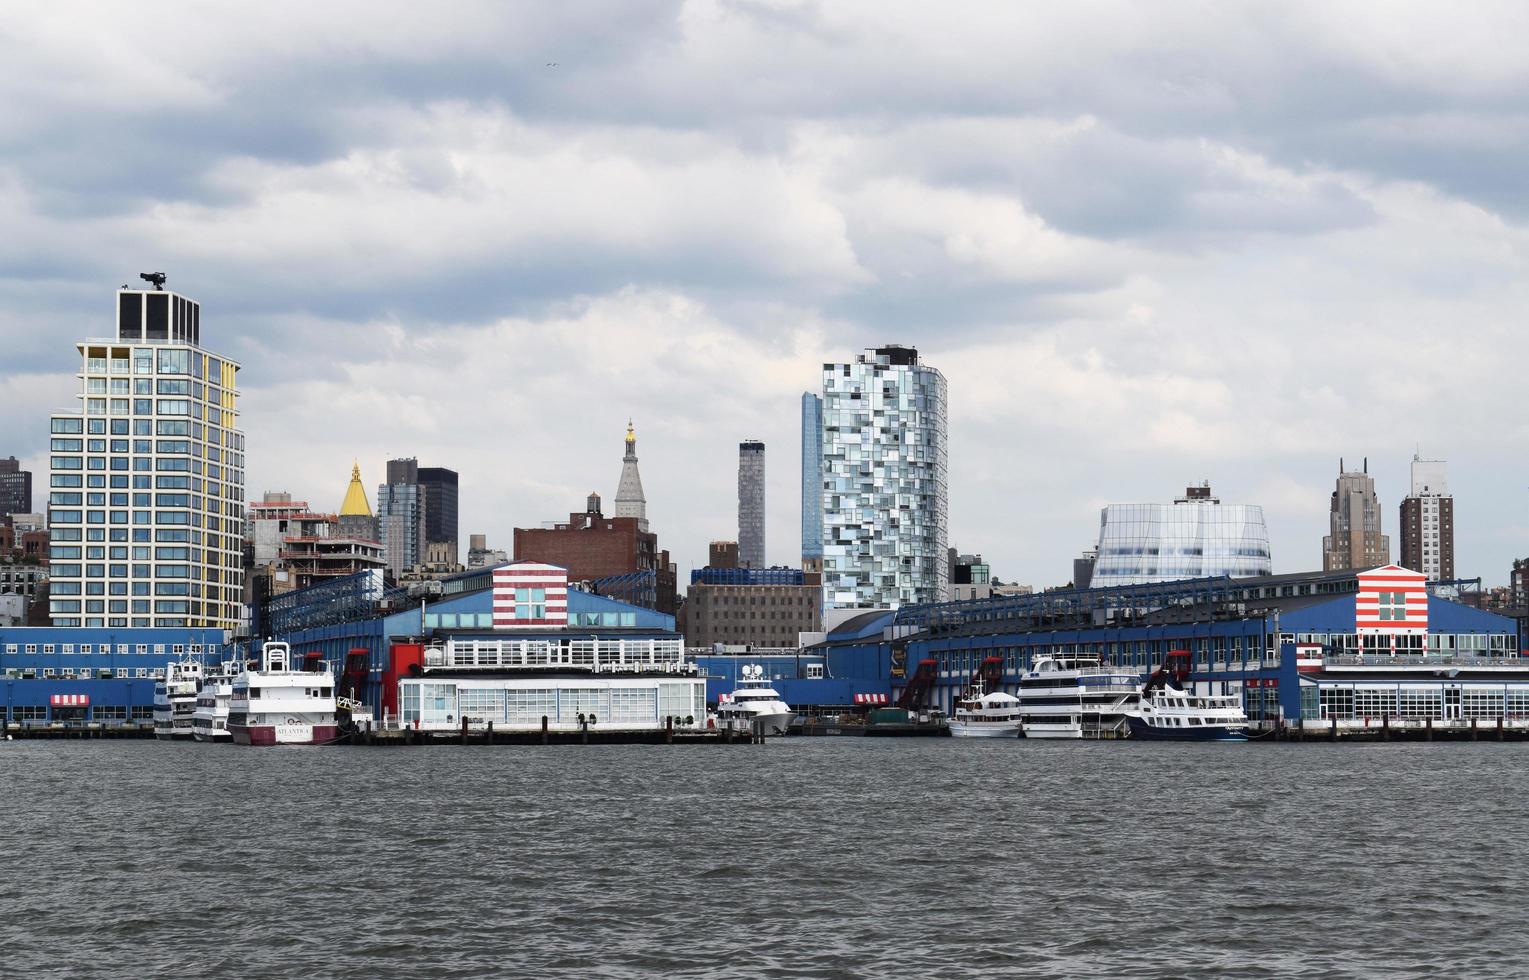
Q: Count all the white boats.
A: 7